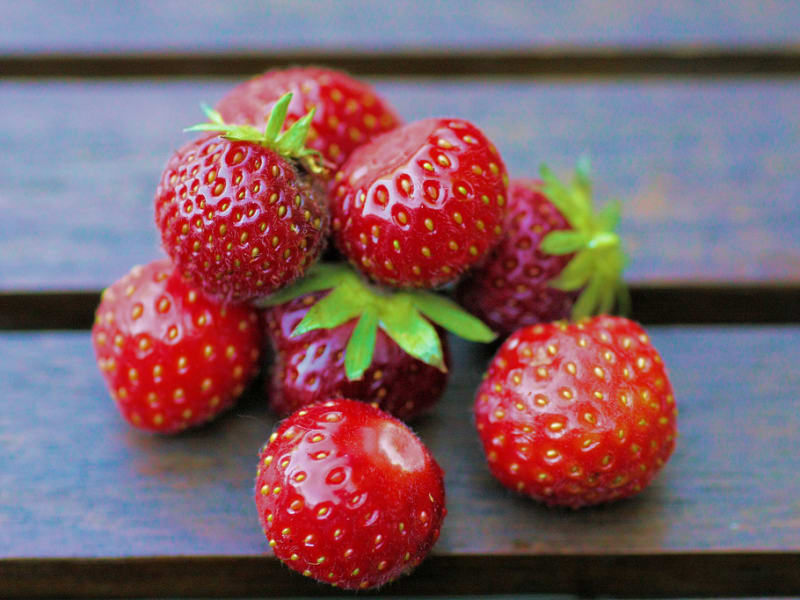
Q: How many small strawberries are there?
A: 8